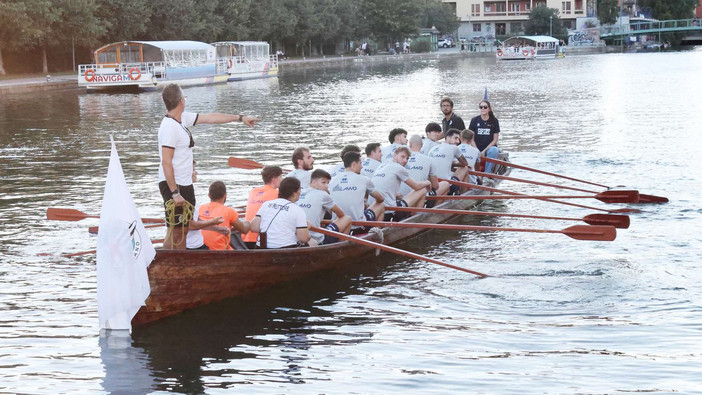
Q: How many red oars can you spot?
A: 11